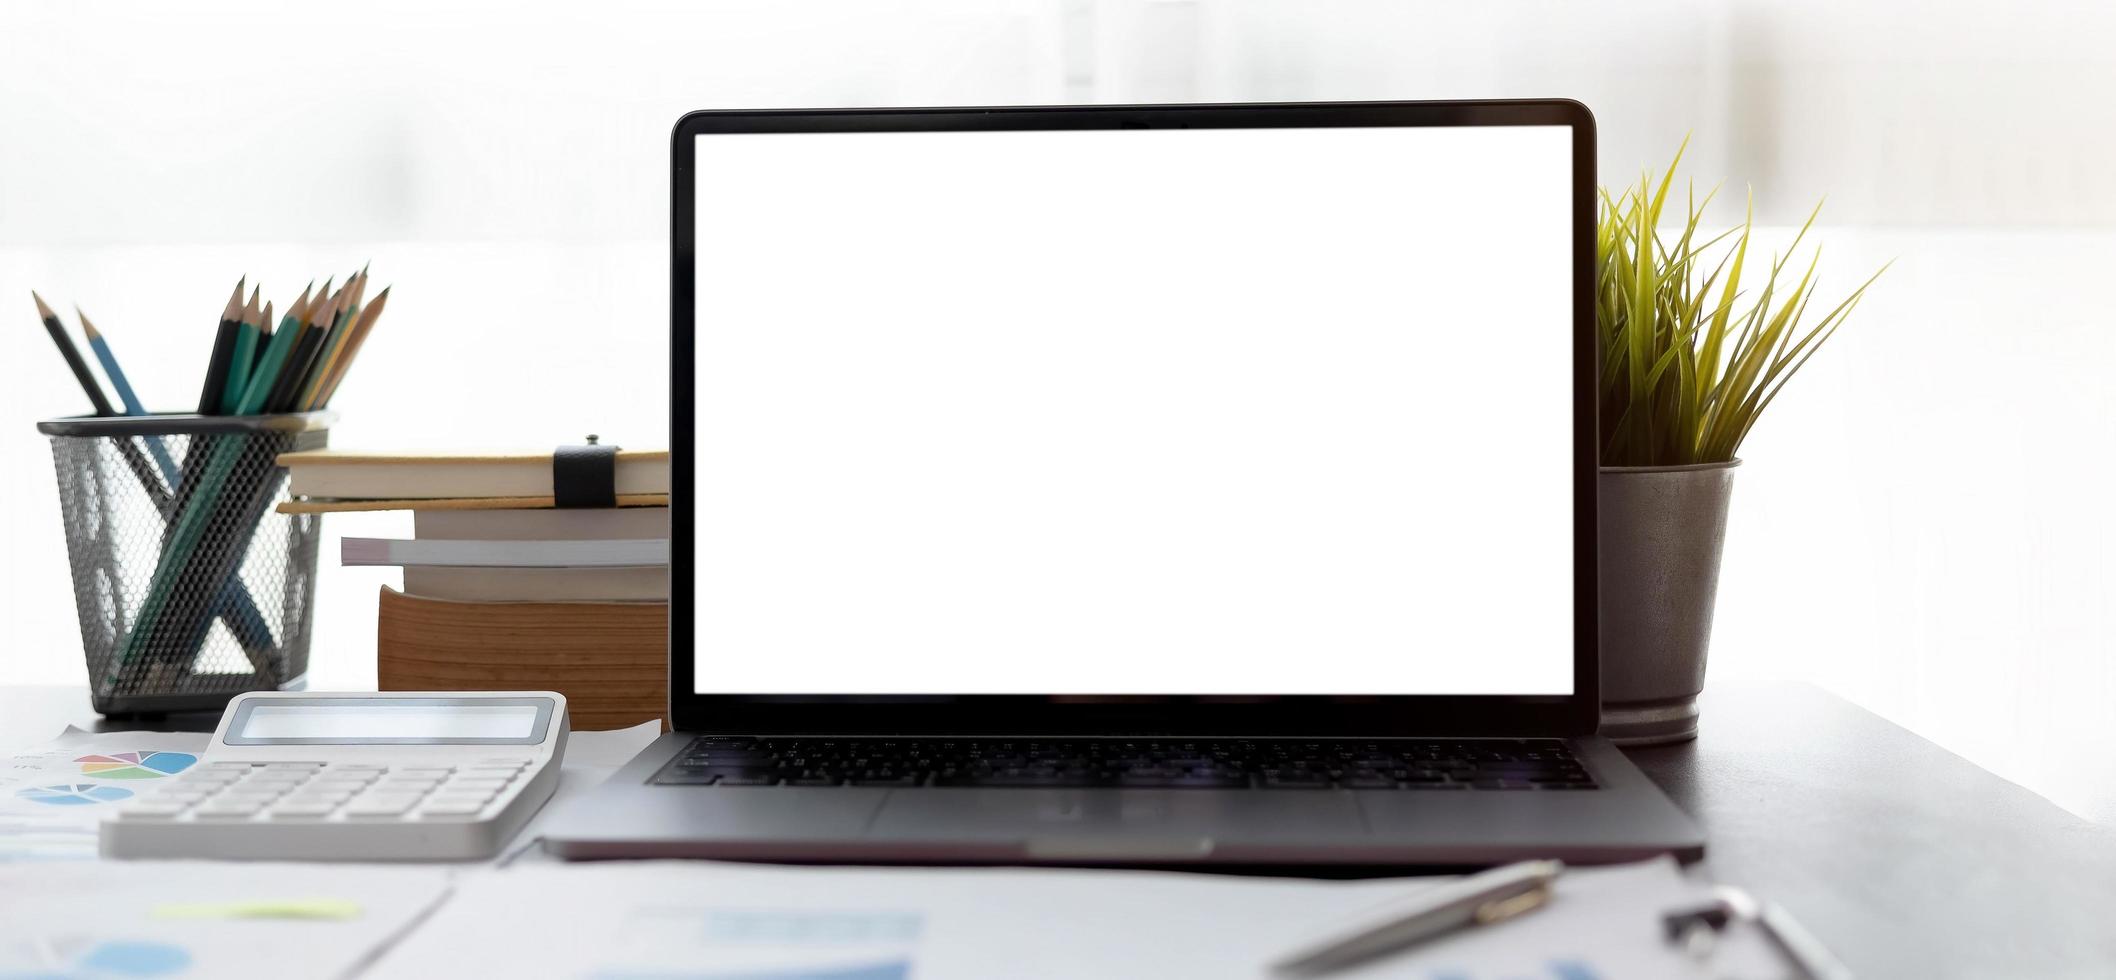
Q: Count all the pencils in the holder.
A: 11